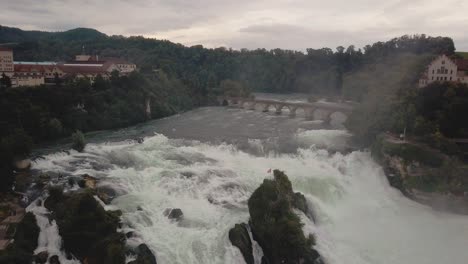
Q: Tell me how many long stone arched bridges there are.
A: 1